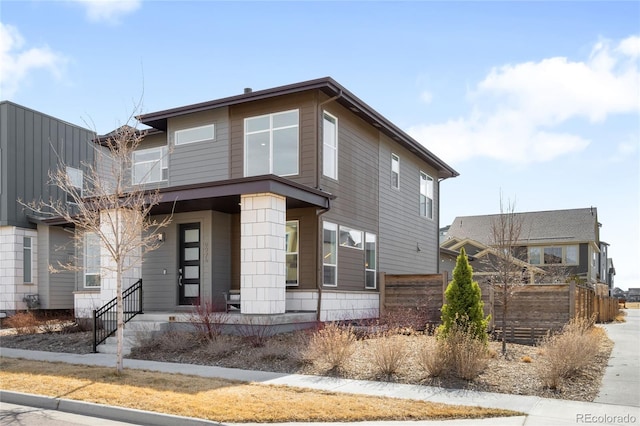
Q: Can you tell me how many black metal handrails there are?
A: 1